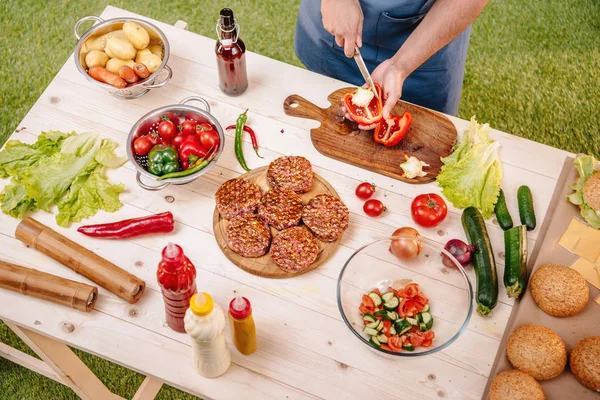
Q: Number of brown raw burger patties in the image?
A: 6